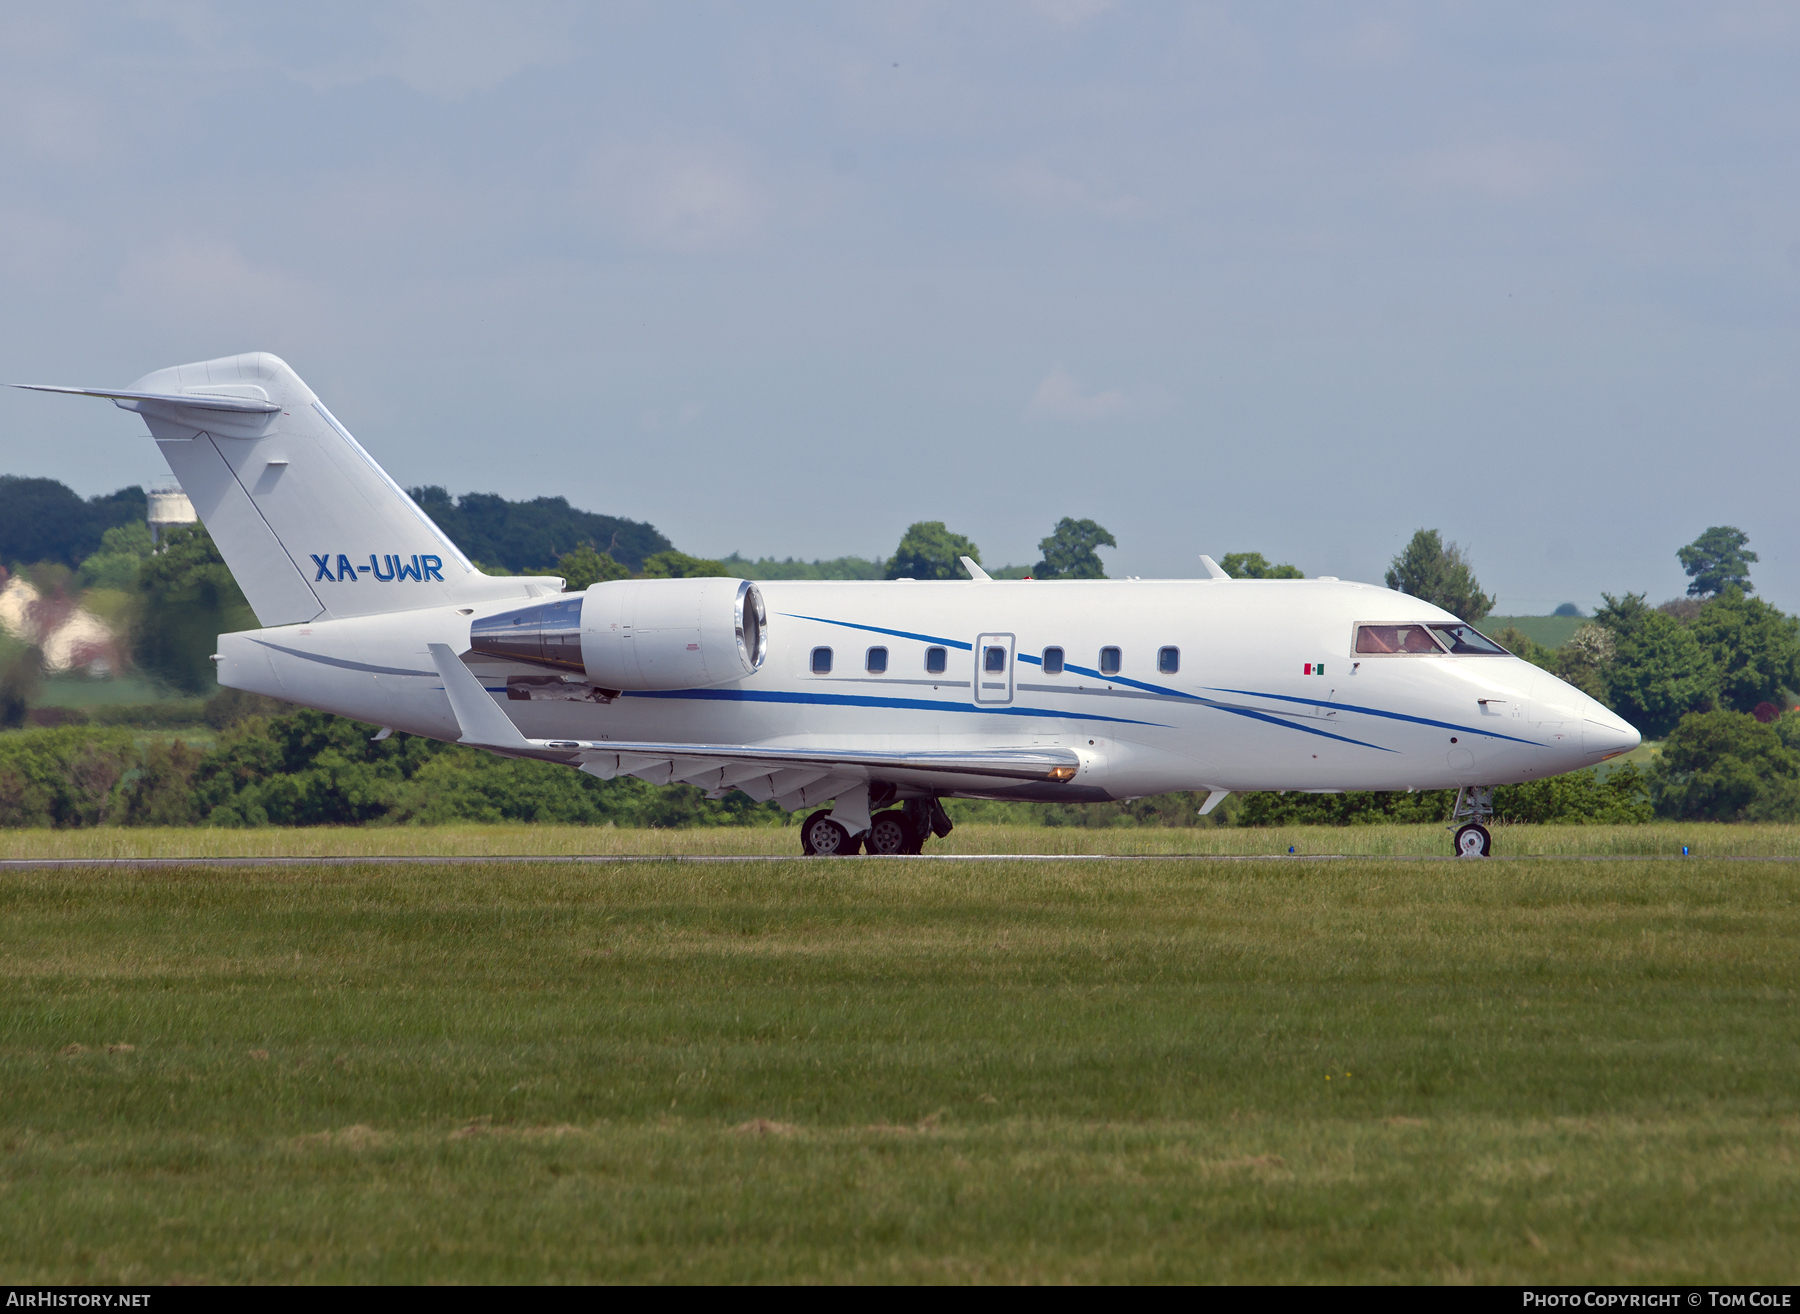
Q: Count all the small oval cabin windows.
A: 7